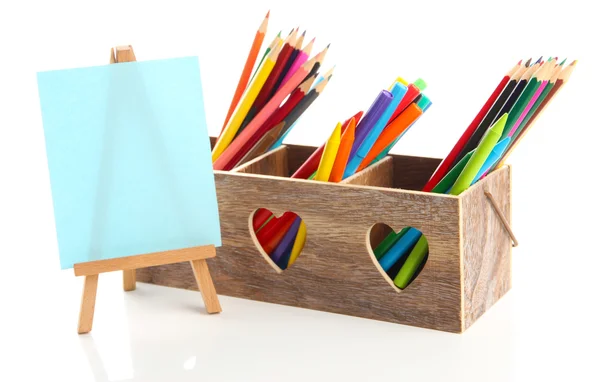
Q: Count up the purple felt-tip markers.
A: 1